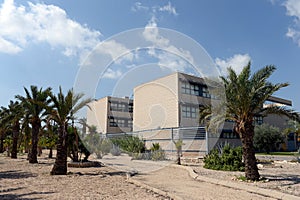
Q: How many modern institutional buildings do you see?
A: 2